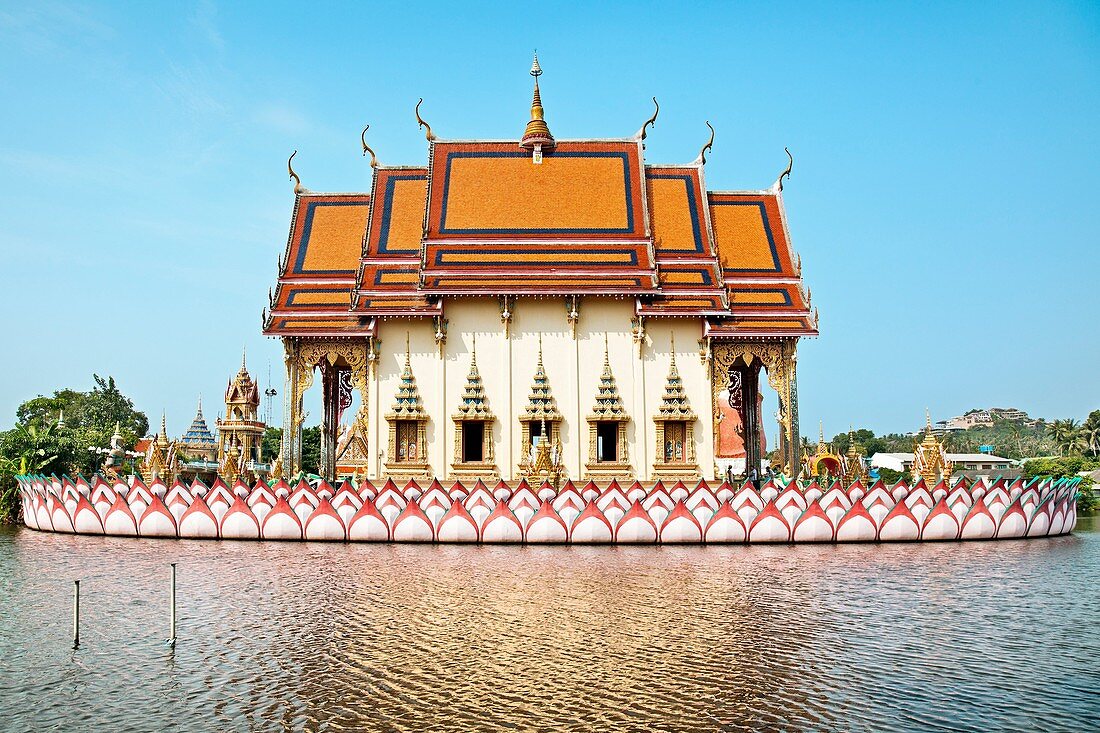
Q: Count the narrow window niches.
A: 5